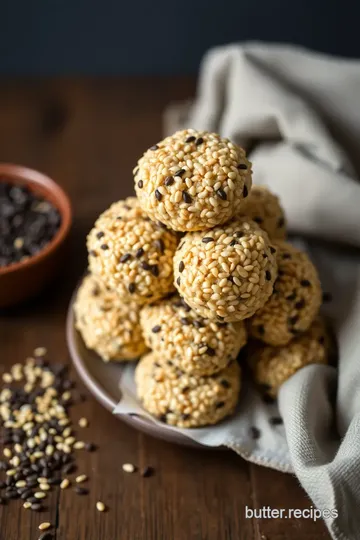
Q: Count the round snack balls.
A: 9